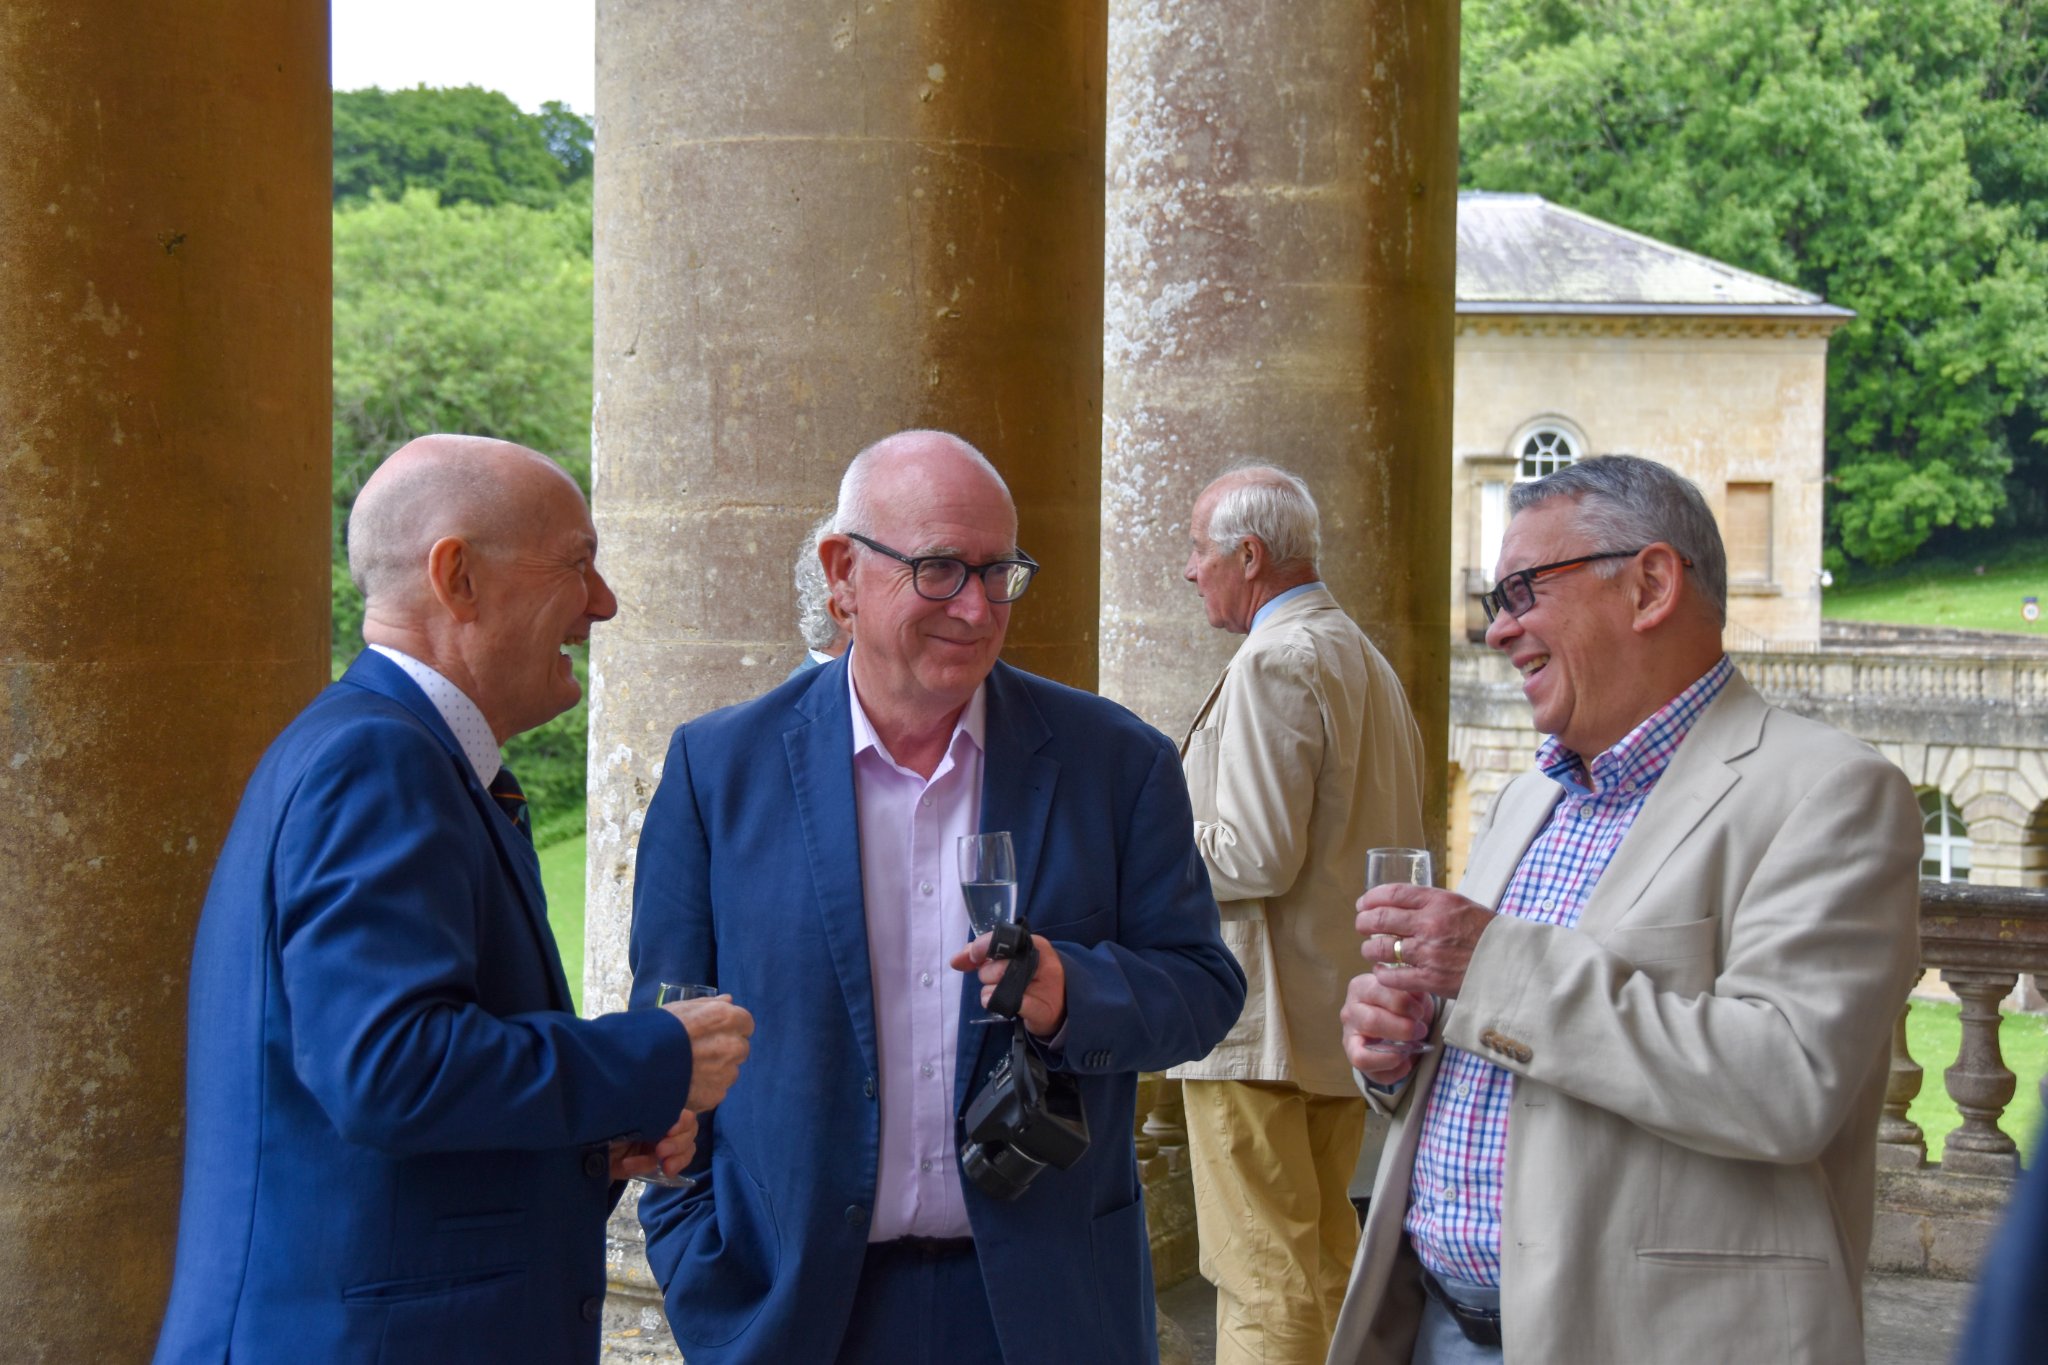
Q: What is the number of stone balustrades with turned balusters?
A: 2